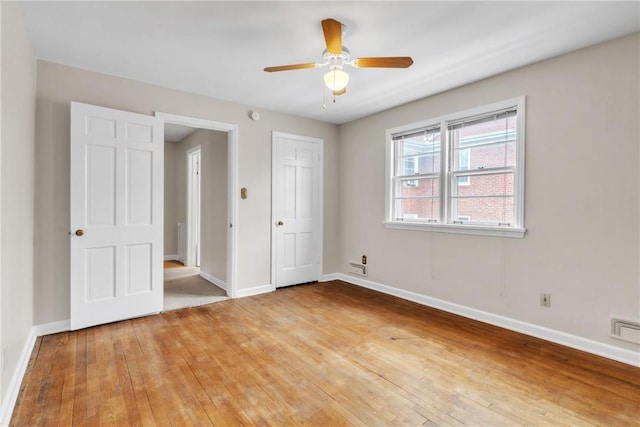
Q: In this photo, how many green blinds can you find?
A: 0